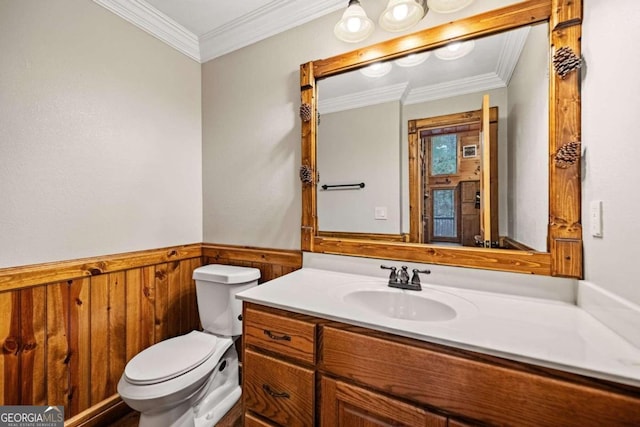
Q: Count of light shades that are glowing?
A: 3